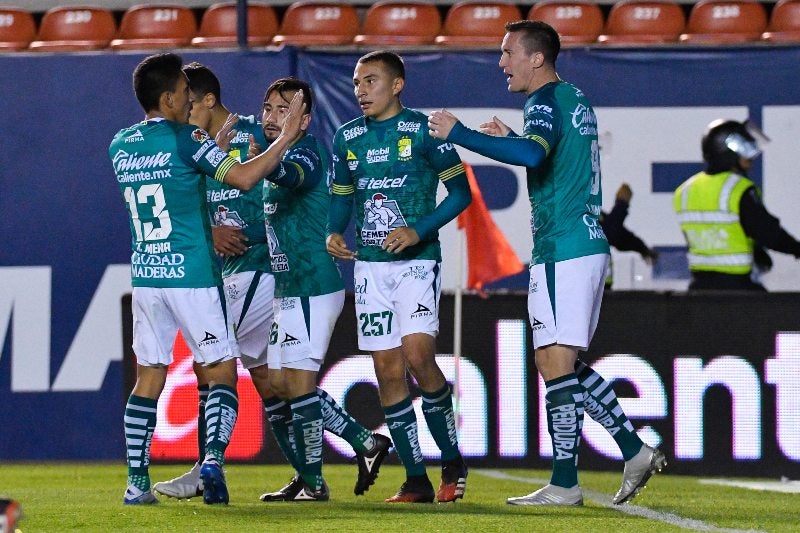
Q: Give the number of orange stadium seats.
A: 11